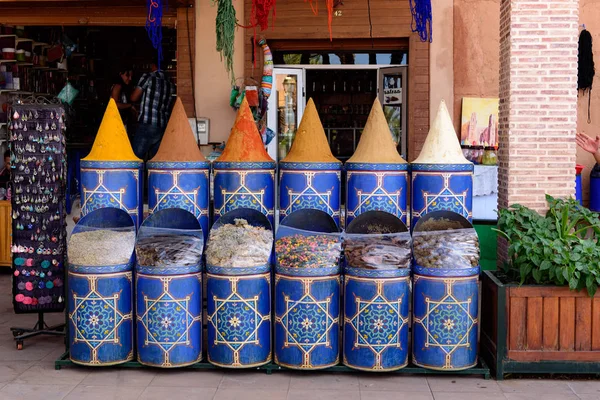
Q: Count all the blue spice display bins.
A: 12